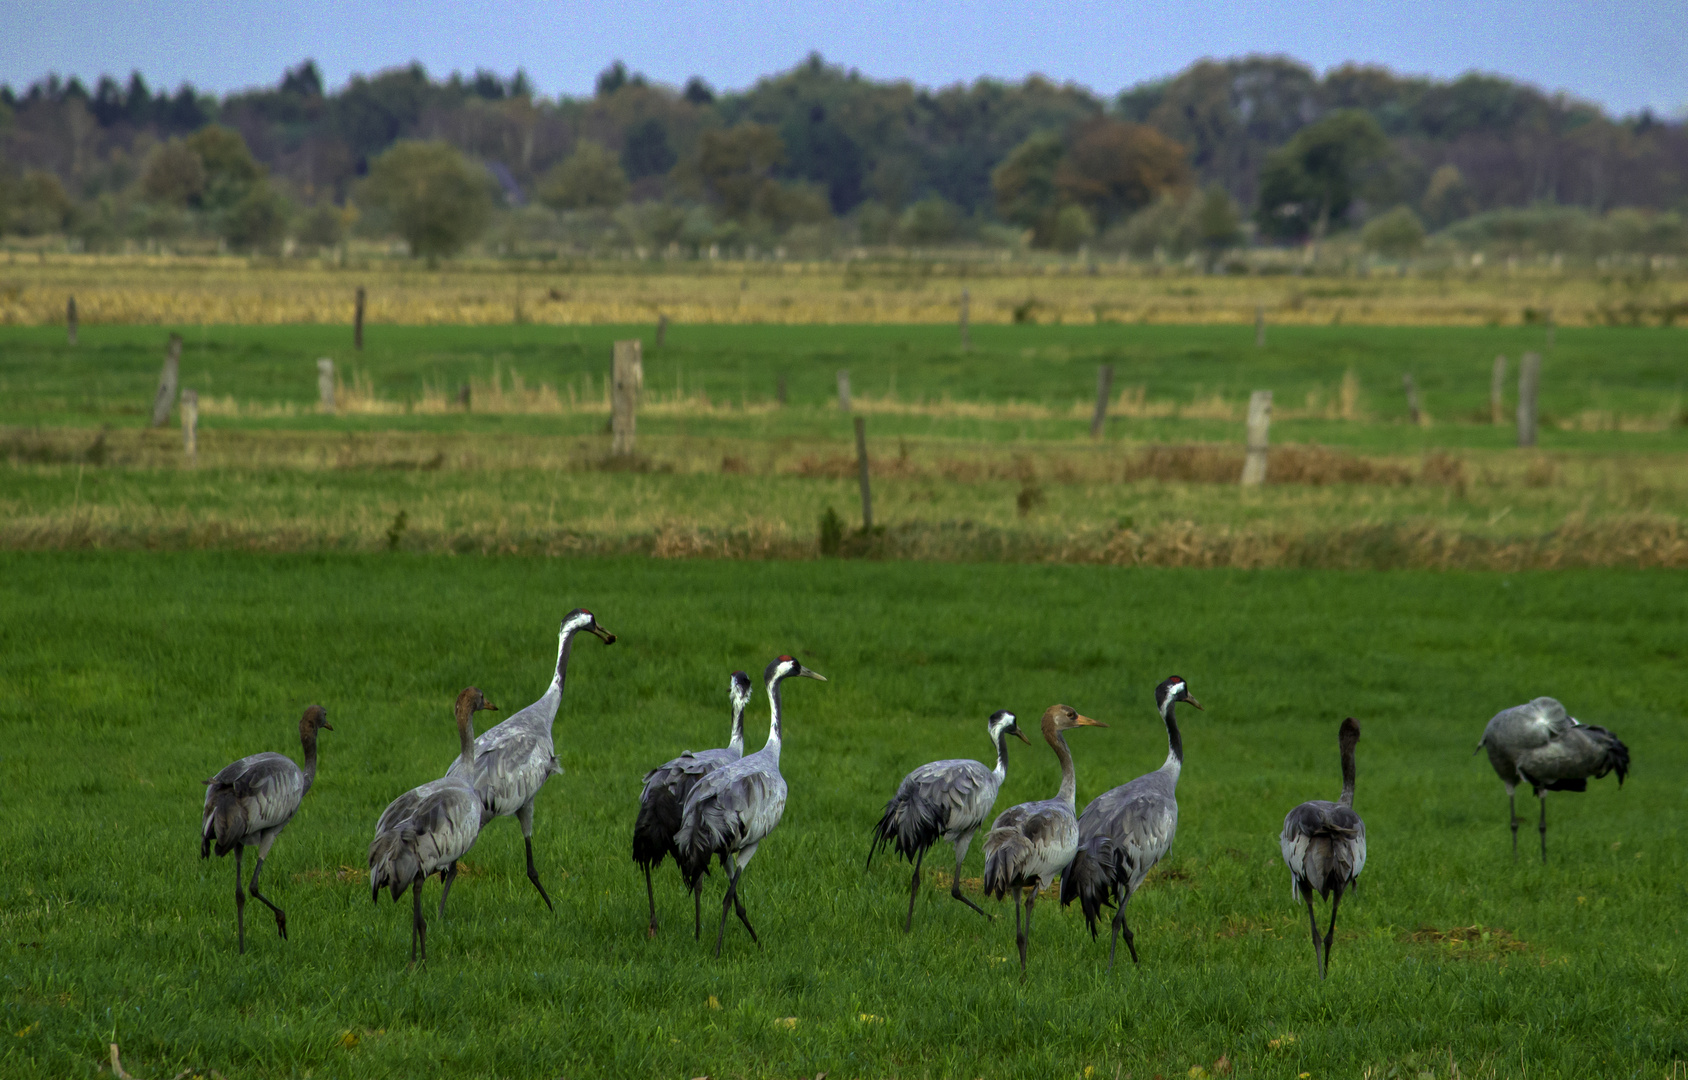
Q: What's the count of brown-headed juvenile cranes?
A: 4